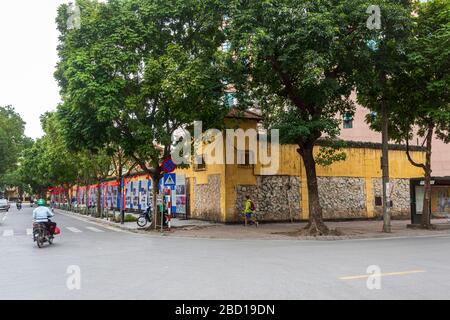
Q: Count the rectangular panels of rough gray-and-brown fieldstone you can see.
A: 4